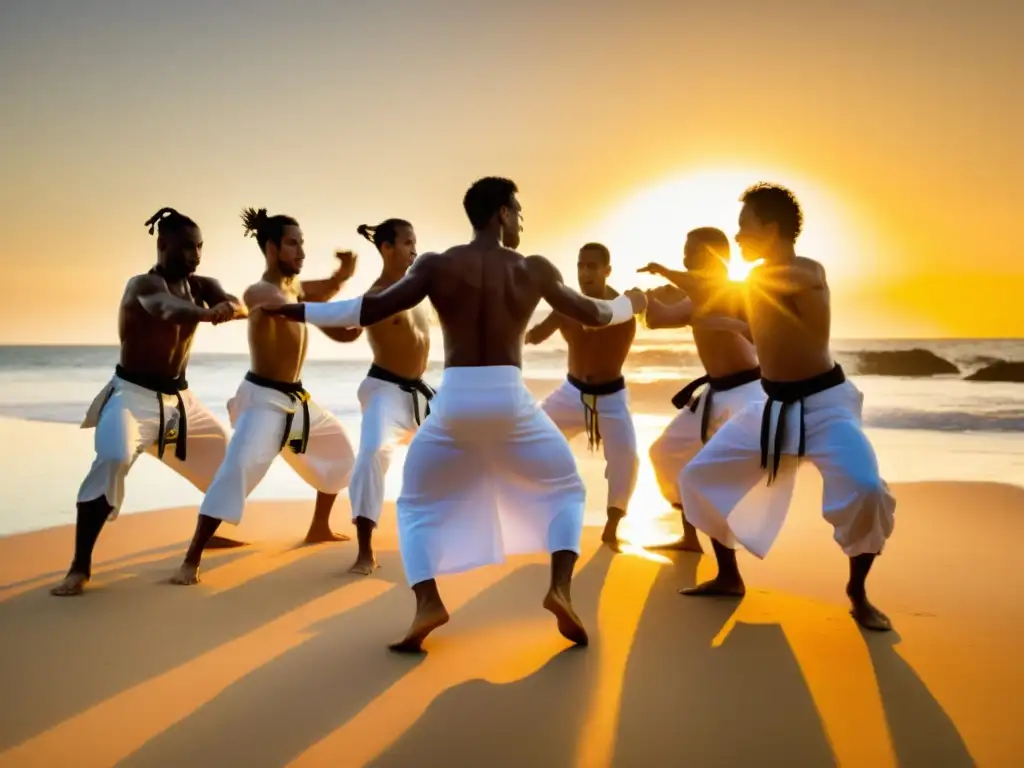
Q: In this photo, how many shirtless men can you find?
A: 7